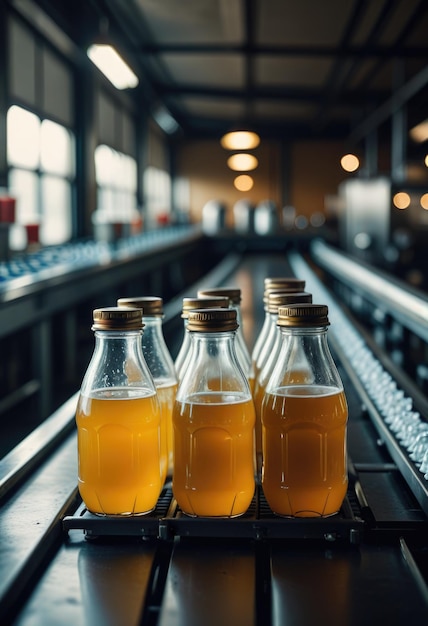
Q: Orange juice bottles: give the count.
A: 8